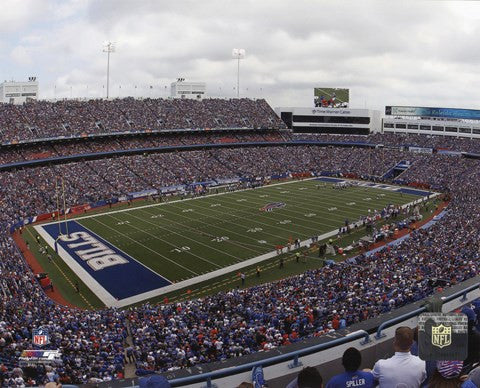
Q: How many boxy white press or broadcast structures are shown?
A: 2